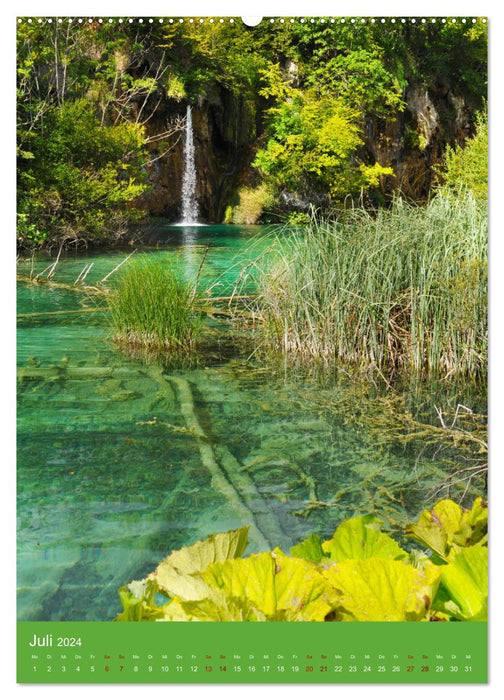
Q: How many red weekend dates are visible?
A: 8